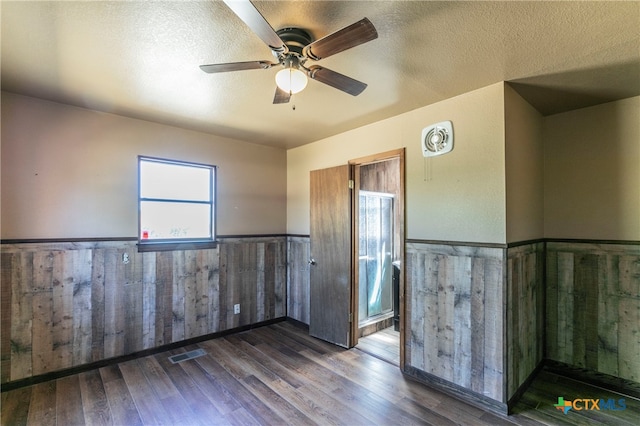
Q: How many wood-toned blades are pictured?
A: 5